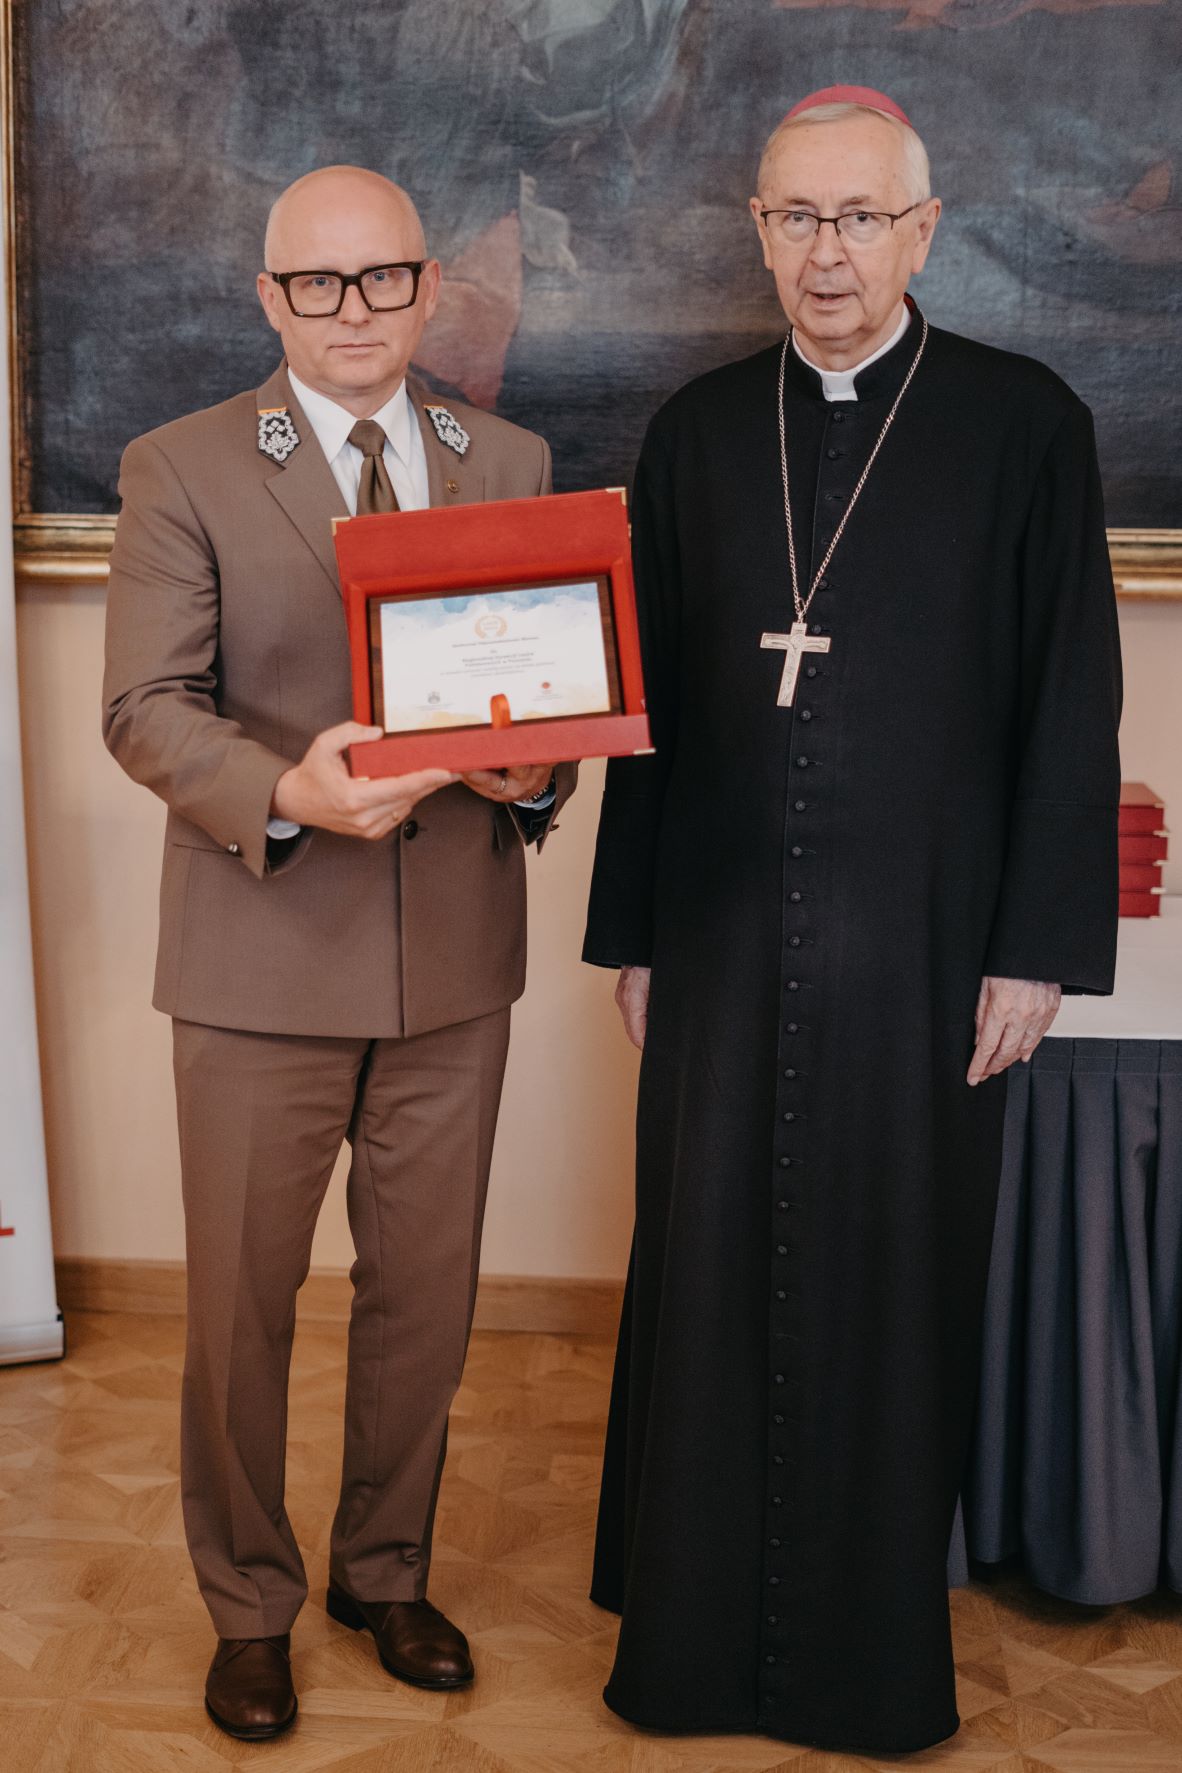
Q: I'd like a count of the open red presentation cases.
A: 1